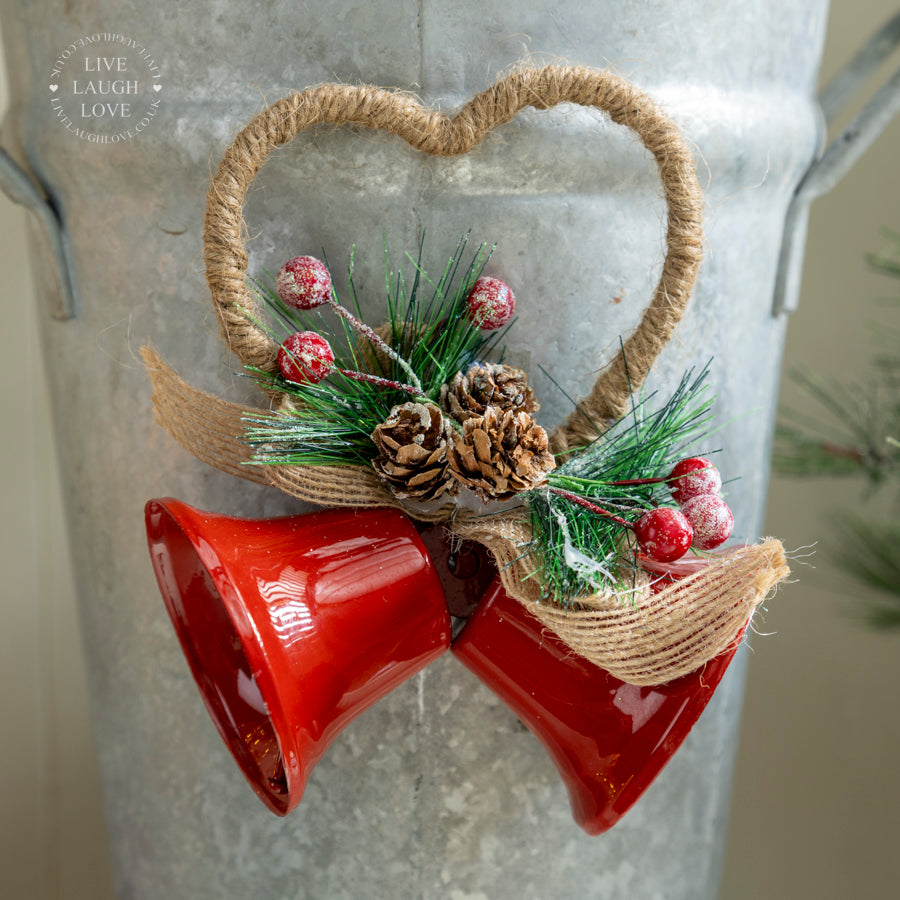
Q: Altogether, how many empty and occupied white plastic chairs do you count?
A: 0